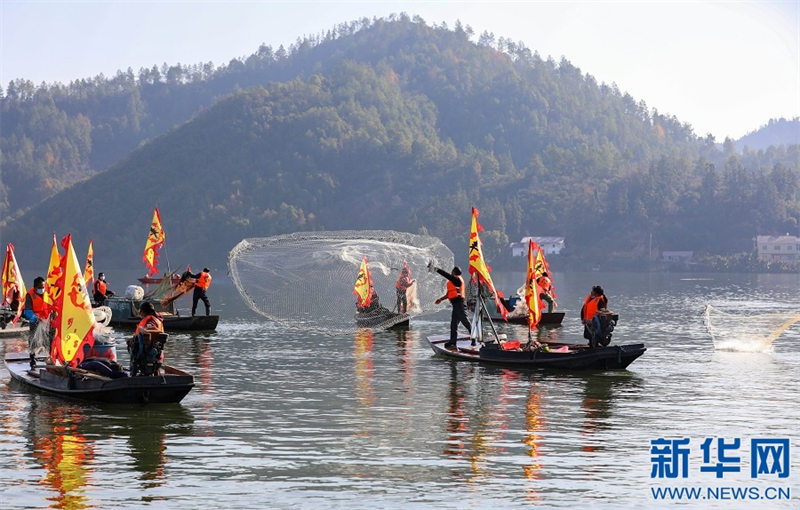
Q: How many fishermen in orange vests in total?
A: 8